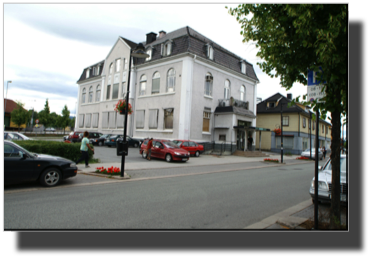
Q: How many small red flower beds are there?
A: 3